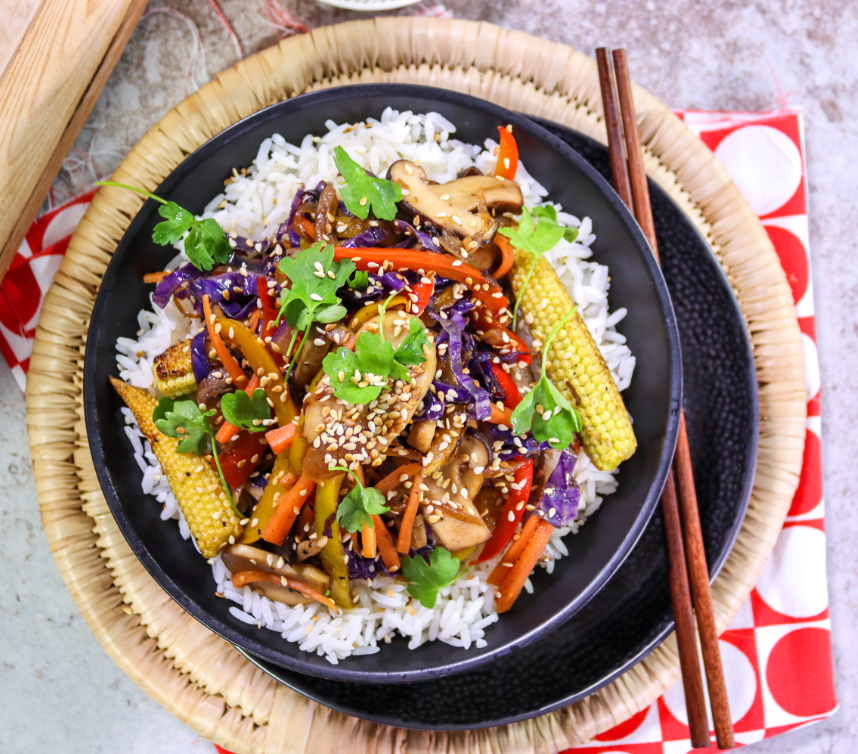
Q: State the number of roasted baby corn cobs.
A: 3